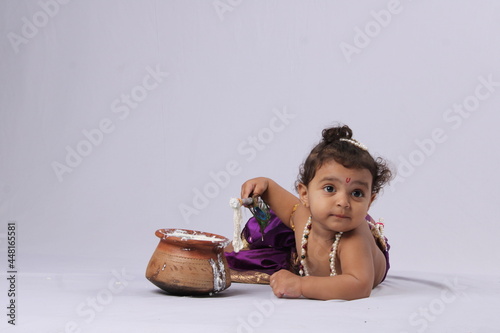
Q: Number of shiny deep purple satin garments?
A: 1